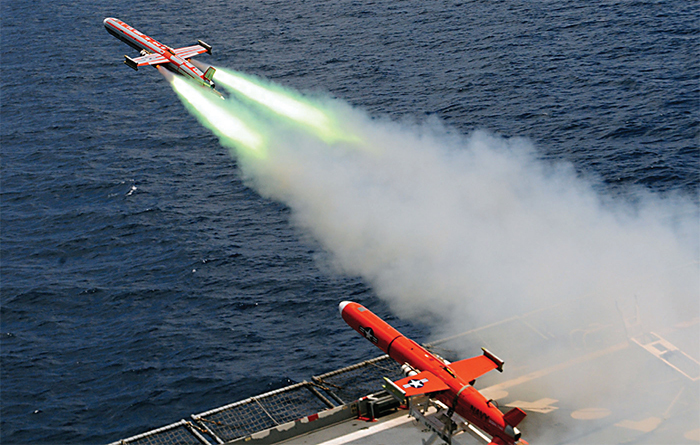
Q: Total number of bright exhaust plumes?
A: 2